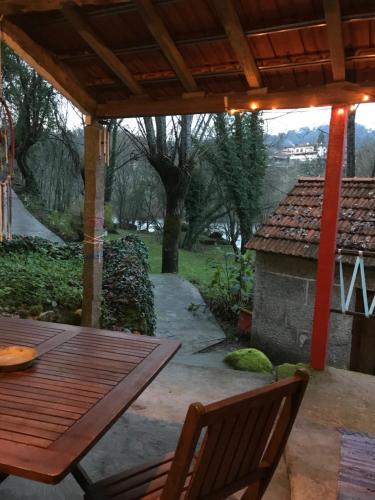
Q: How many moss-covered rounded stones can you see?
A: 2